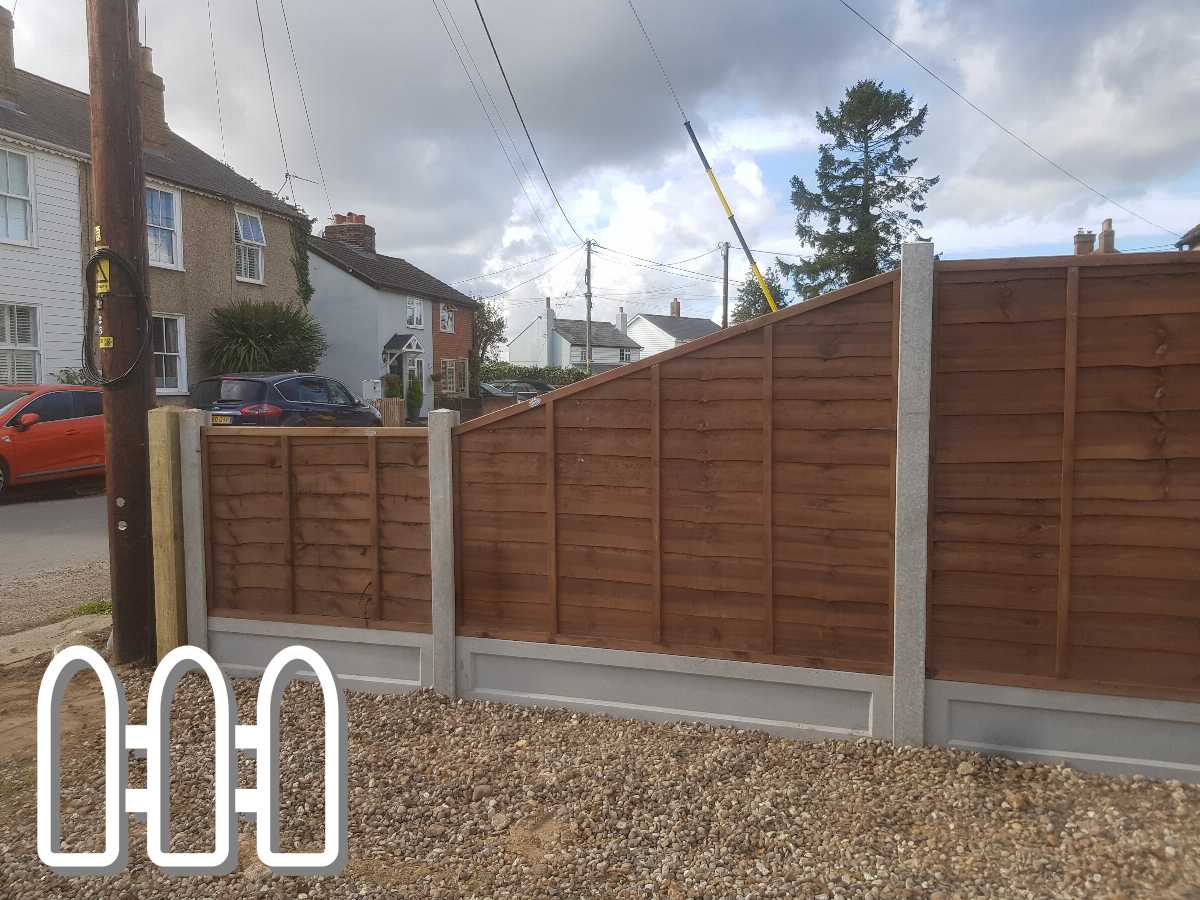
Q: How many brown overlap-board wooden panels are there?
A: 3